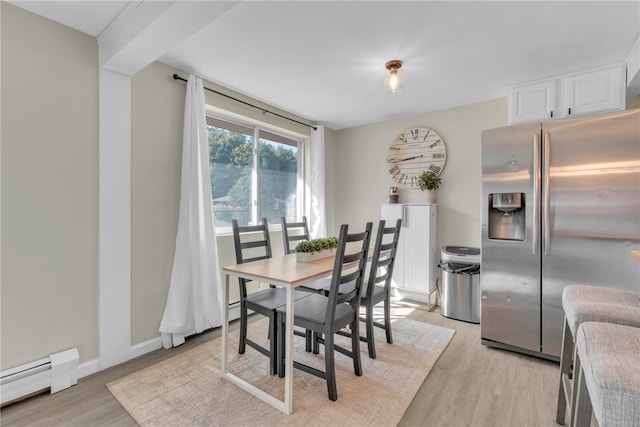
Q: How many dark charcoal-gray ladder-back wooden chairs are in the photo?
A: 4